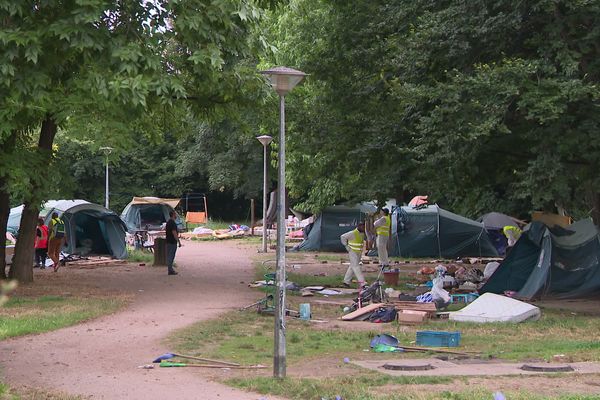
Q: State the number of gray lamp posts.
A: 3